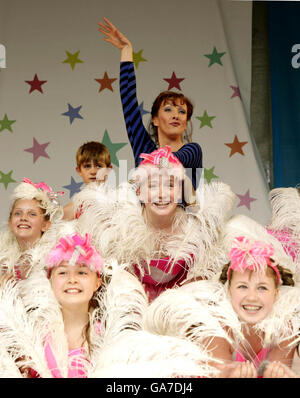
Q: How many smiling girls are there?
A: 4